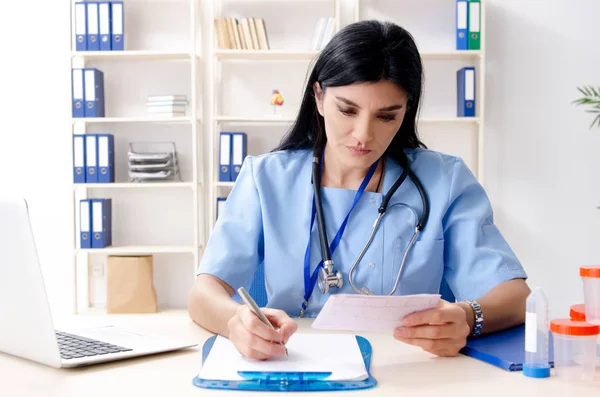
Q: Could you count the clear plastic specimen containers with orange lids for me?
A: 3